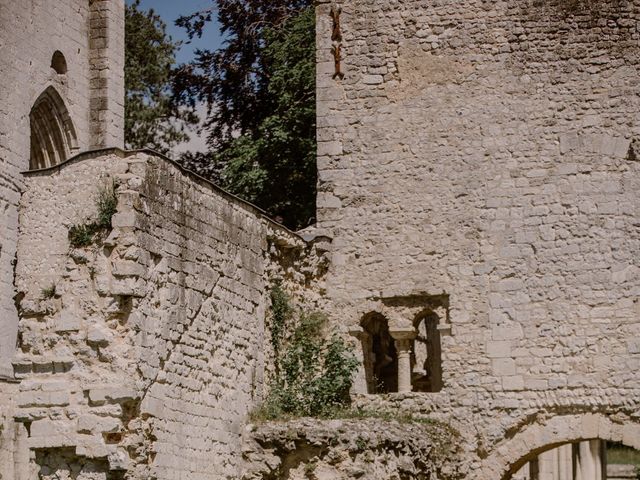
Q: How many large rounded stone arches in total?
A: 1